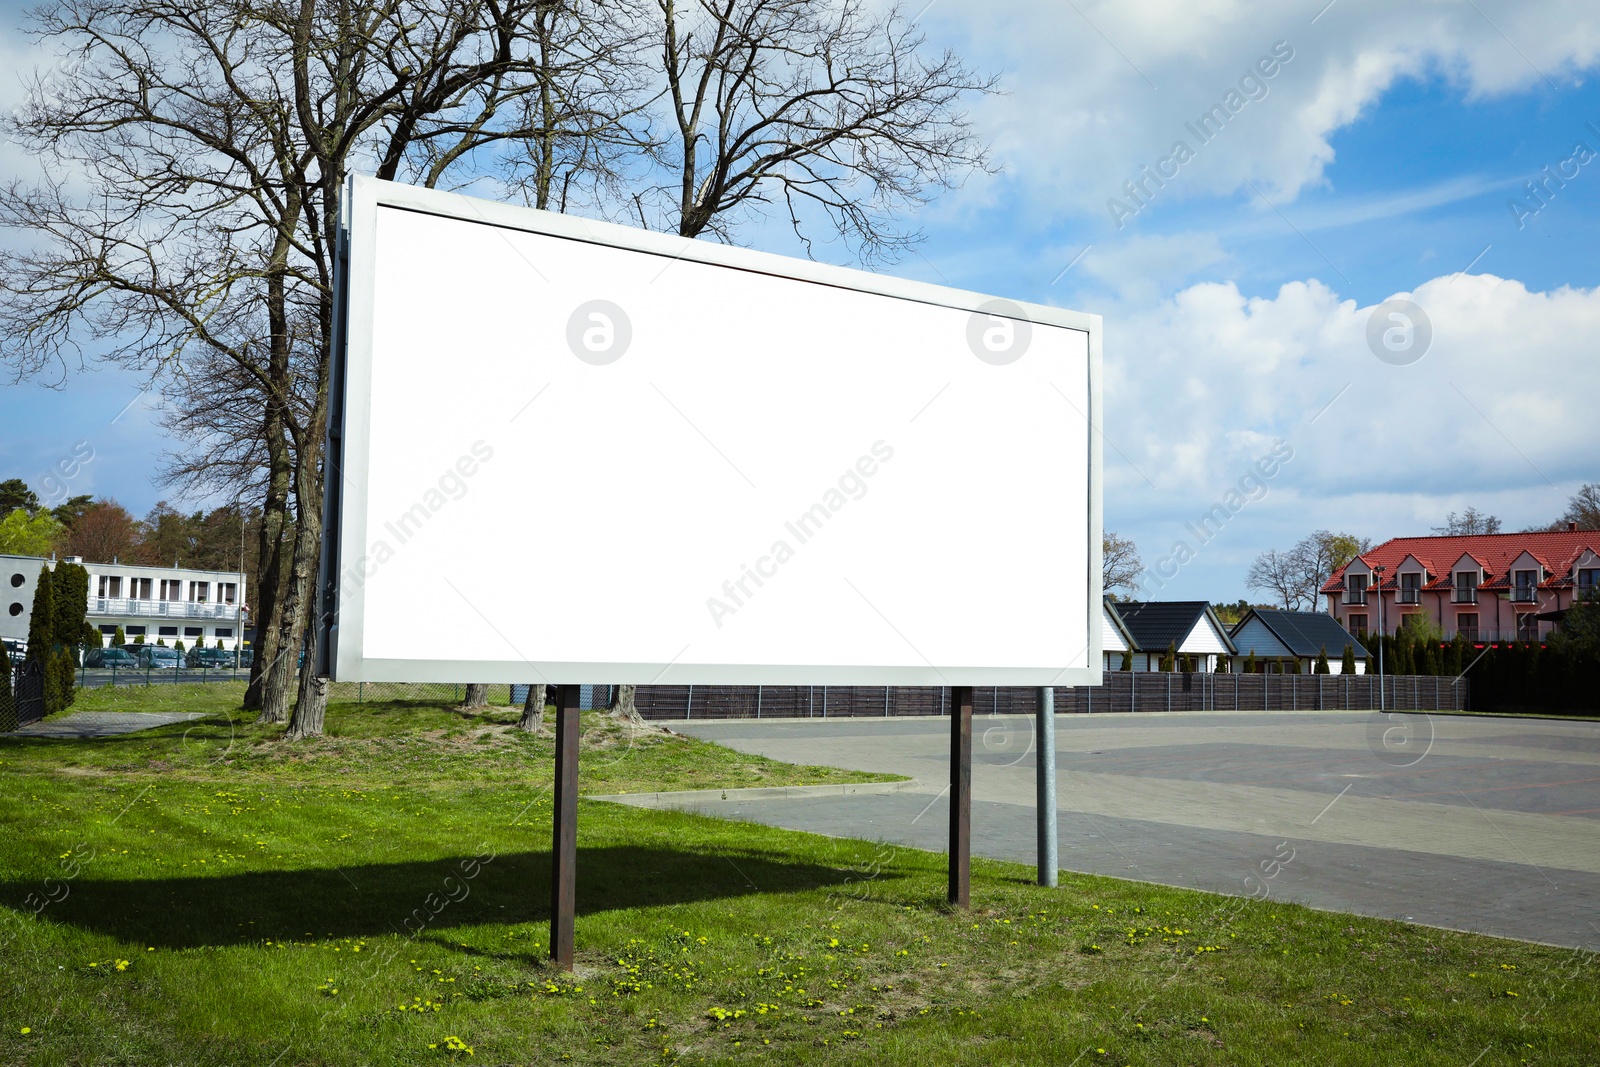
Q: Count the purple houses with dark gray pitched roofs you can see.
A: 0